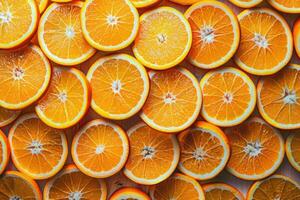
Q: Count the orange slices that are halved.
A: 0